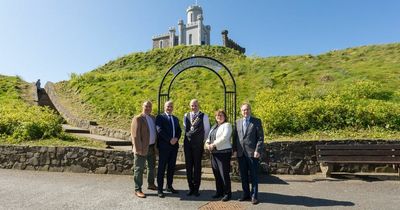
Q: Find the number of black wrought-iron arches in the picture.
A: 1